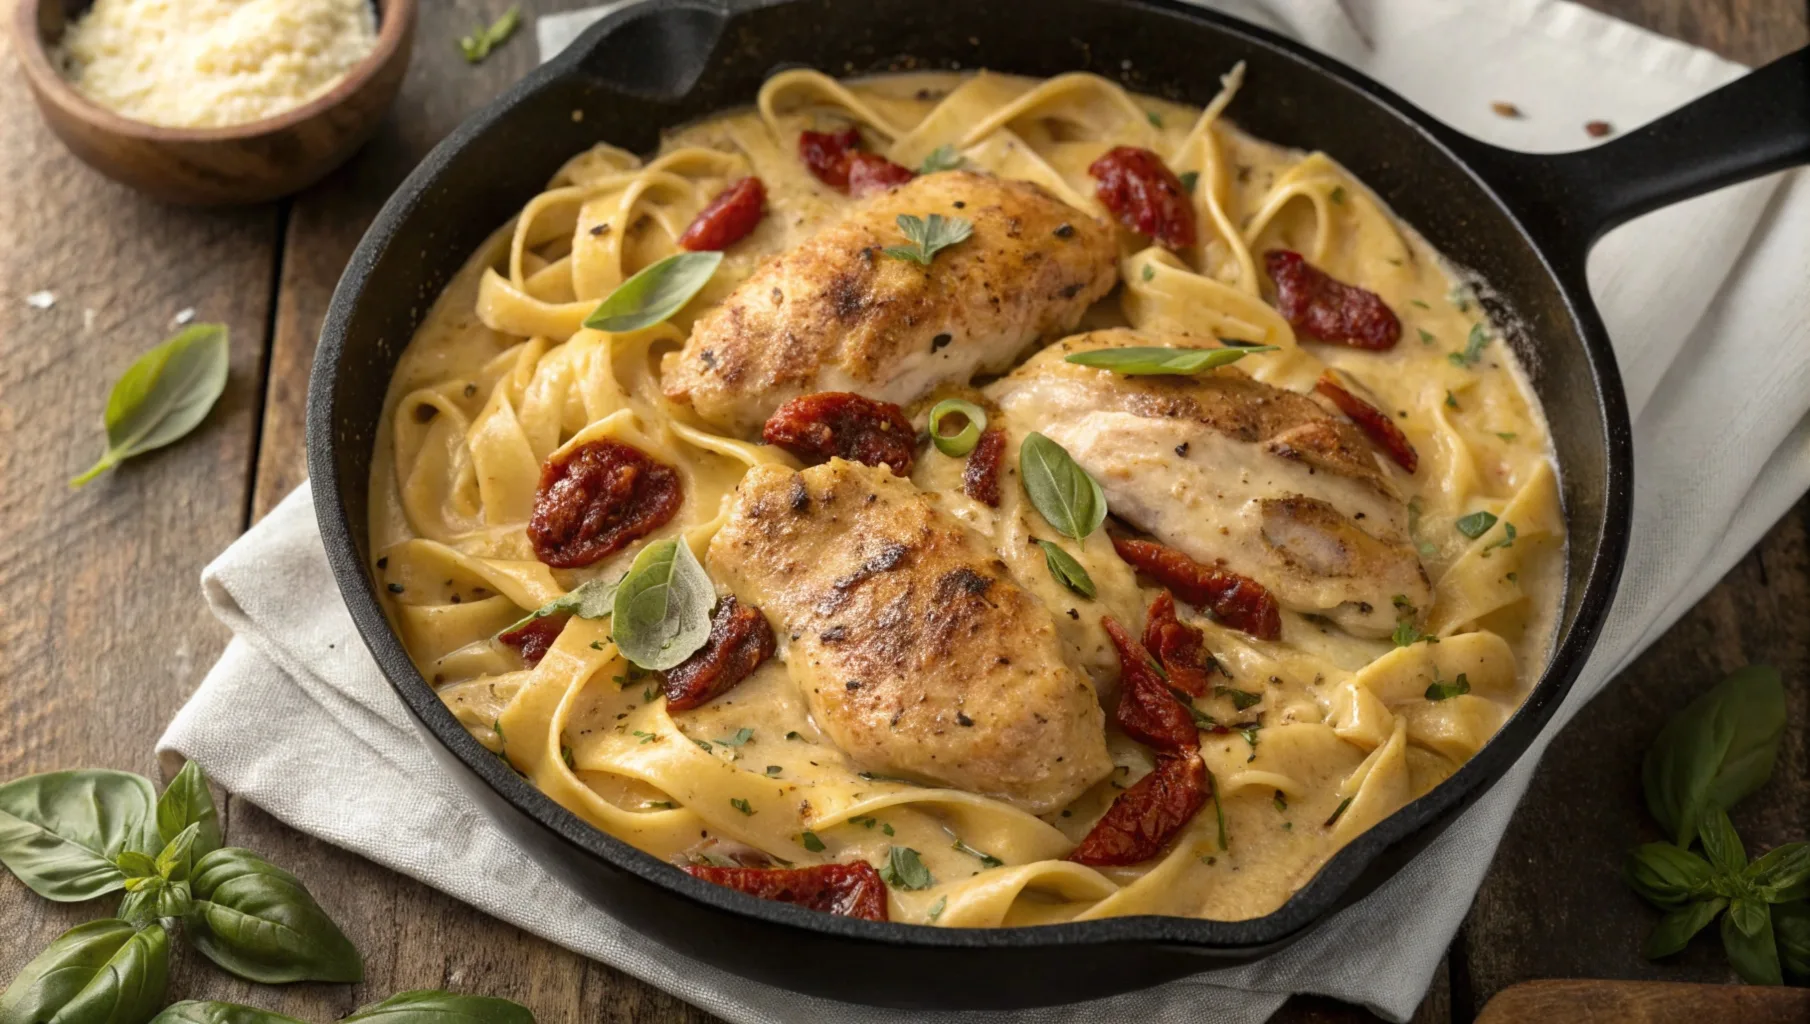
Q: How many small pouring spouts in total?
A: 2